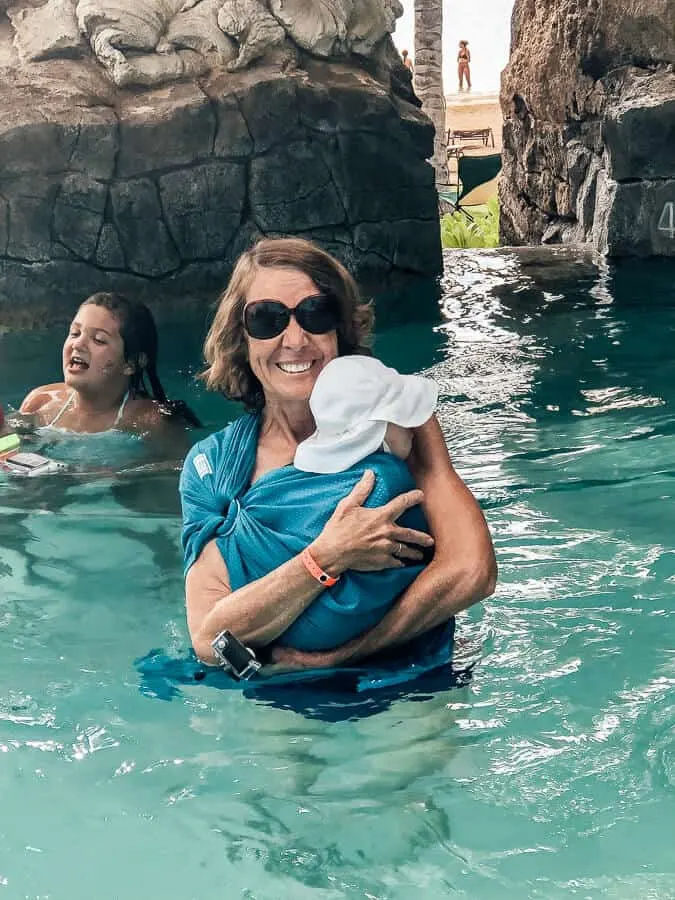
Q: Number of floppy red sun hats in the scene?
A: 0